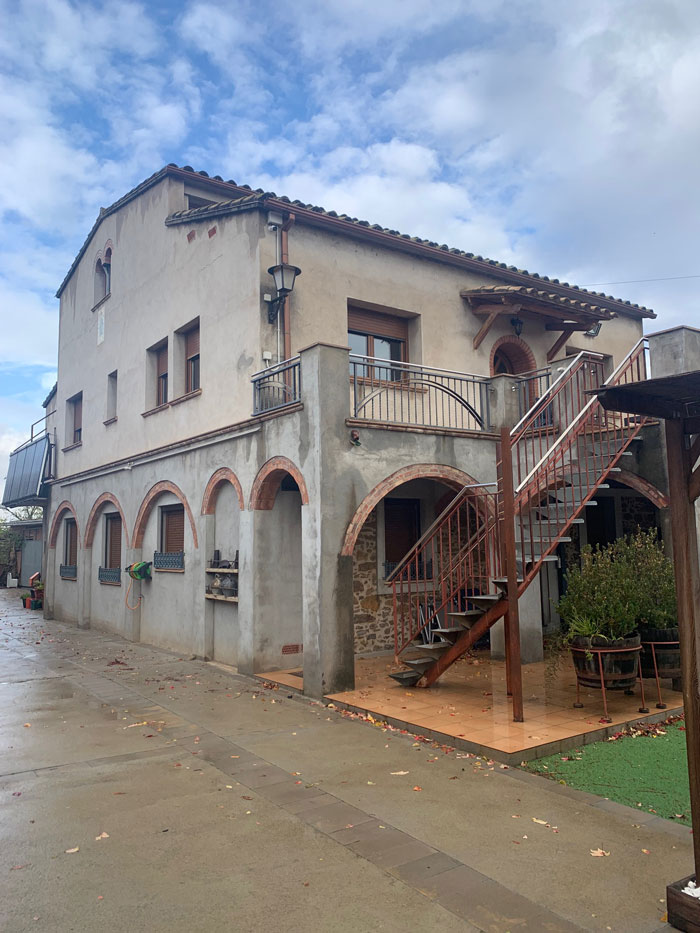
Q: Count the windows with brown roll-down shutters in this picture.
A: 8